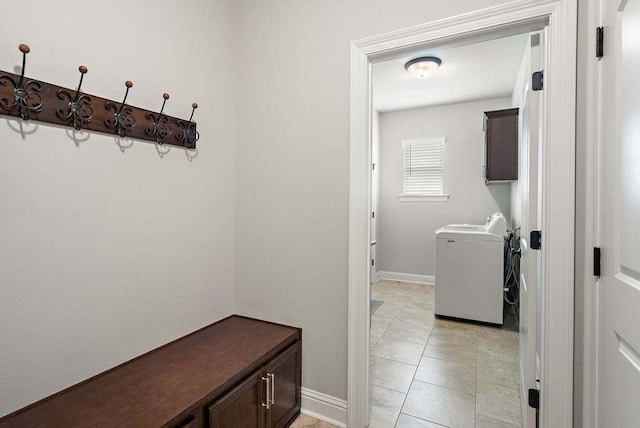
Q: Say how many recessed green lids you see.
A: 0